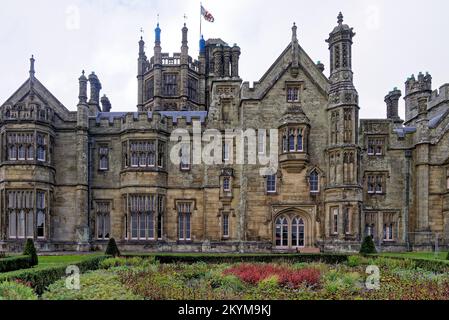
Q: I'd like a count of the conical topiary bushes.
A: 3